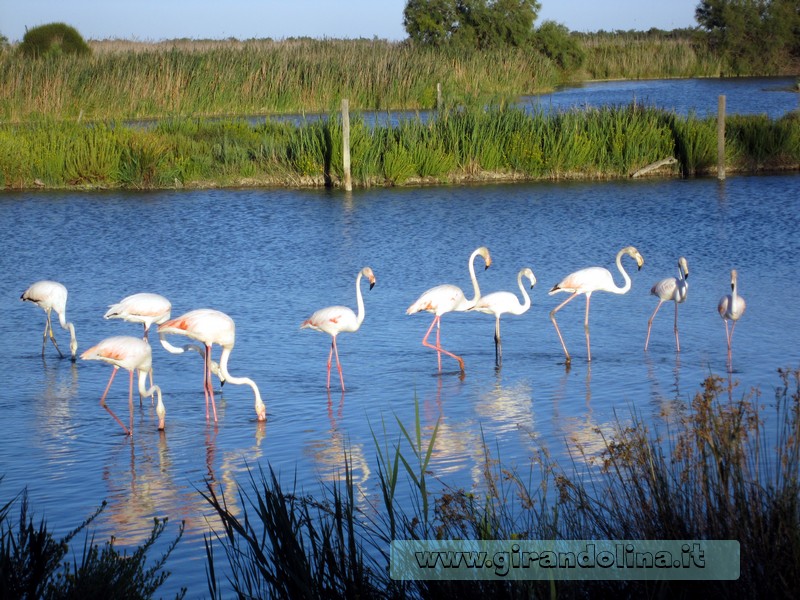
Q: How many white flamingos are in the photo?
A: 10